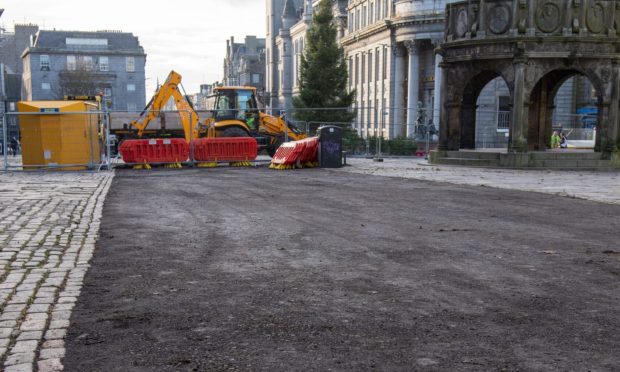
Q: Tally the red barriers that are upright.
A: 2